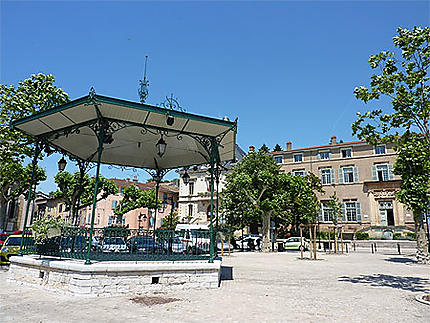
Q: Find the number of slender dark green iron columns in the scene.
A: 6